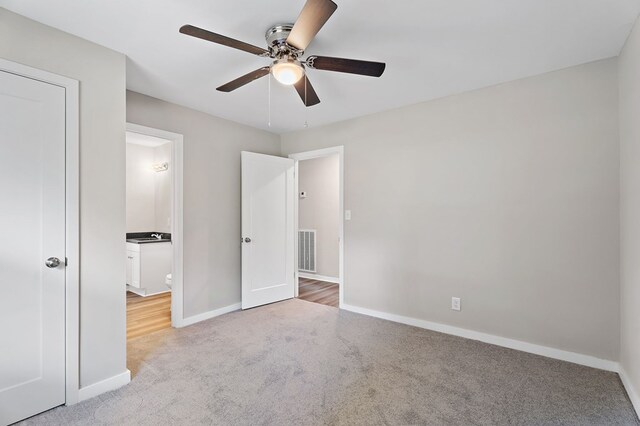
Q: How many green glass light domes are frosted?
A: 0